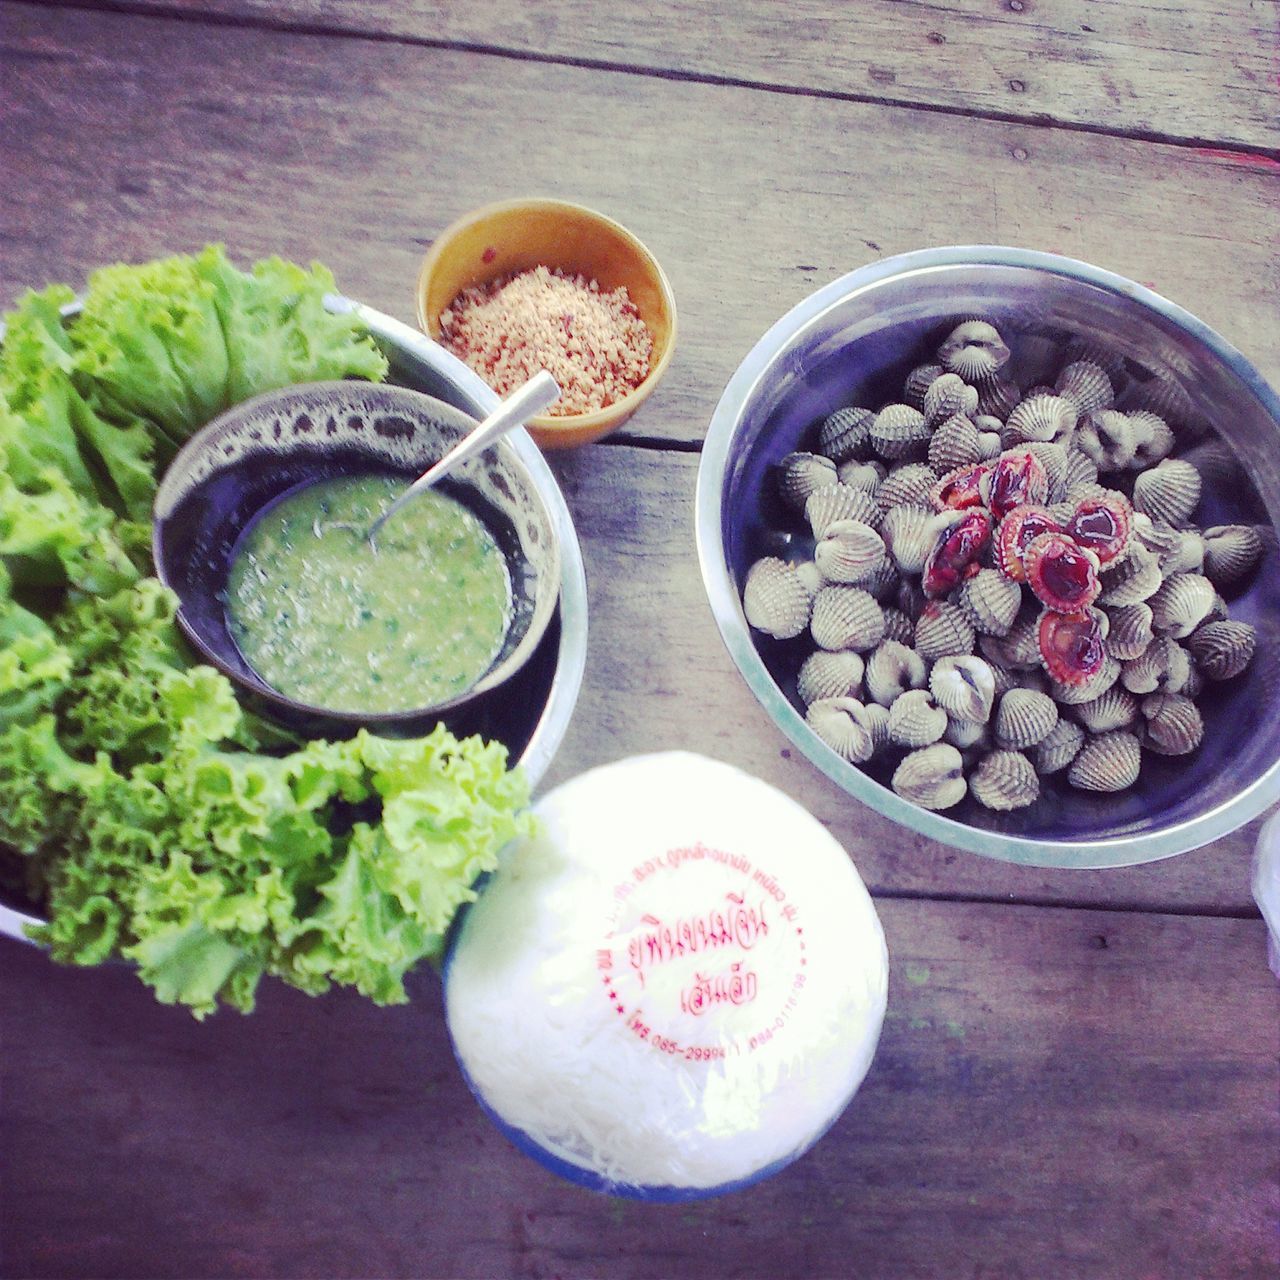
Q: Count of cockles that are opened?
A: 7